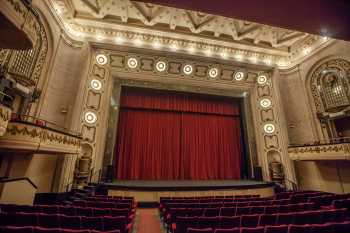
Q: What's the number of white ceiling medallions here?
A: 11